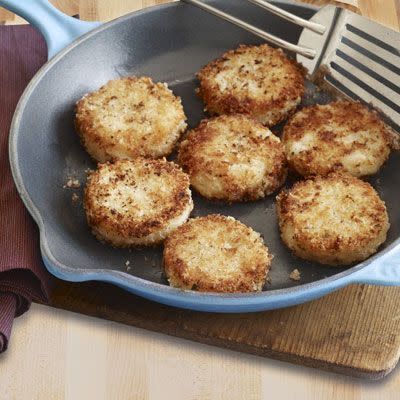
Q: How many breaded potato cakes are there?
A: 7